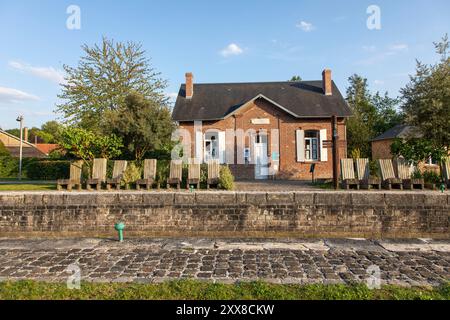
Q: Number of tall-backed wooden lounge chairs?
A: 12